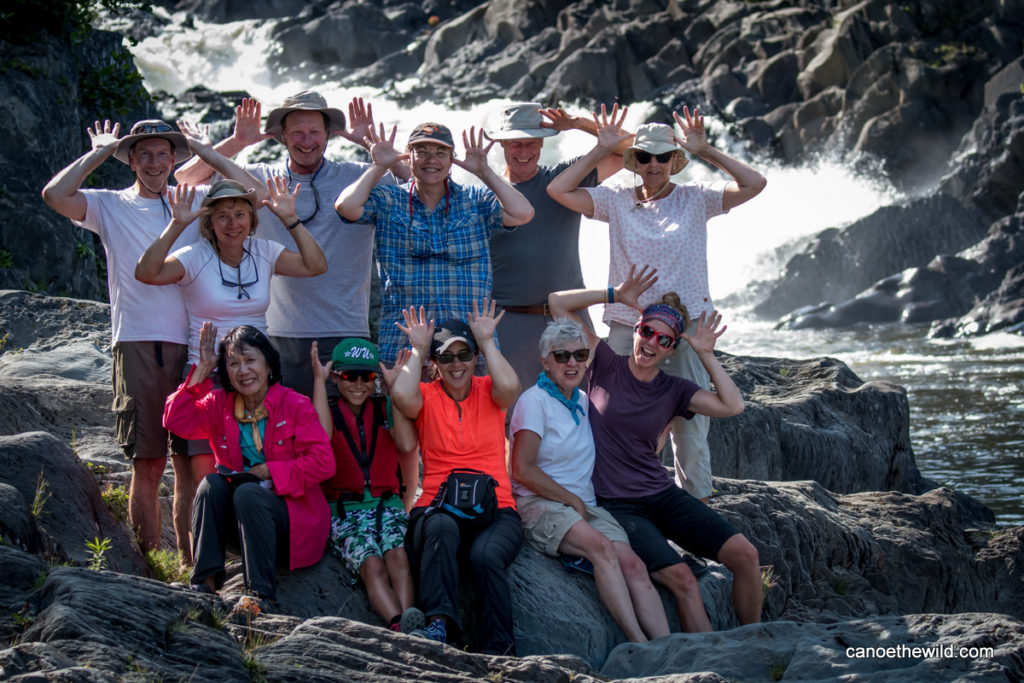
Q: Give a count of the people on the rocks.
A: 11